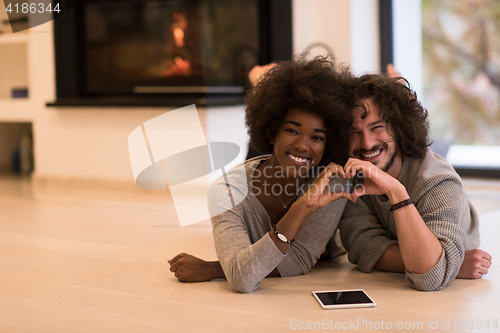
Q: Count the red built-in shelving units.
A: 0